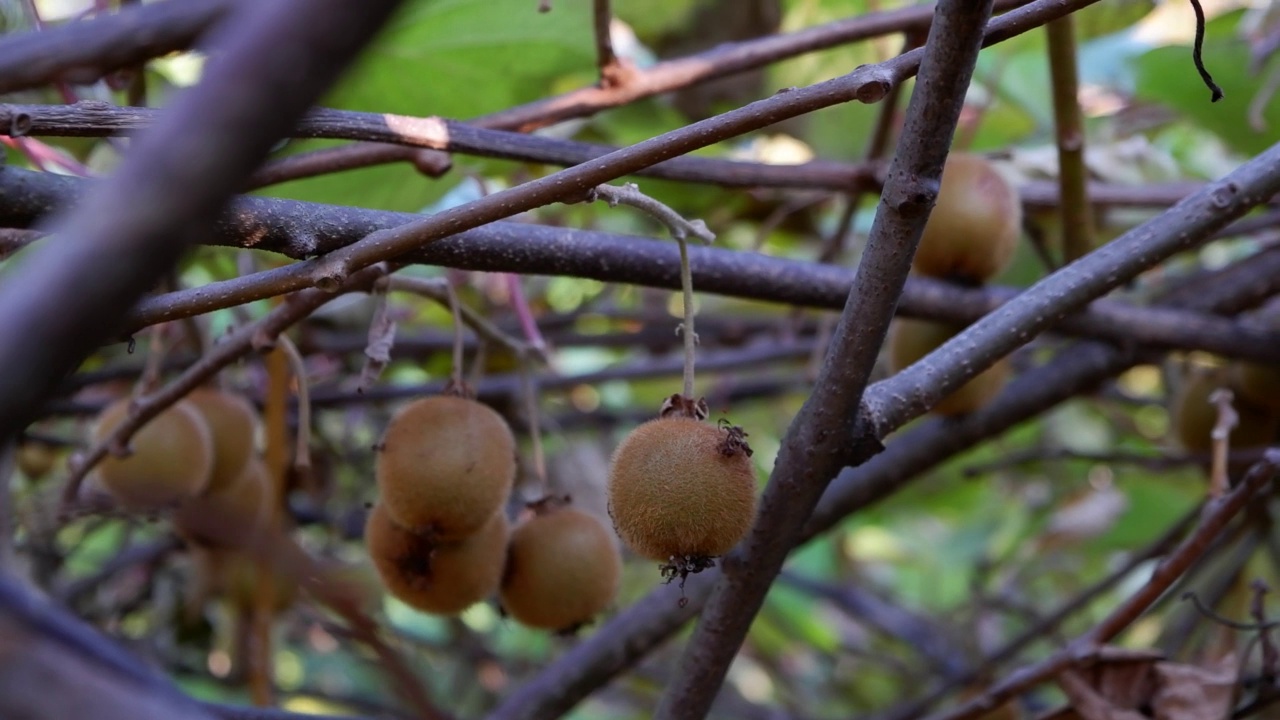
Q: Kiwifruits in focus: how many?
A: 1